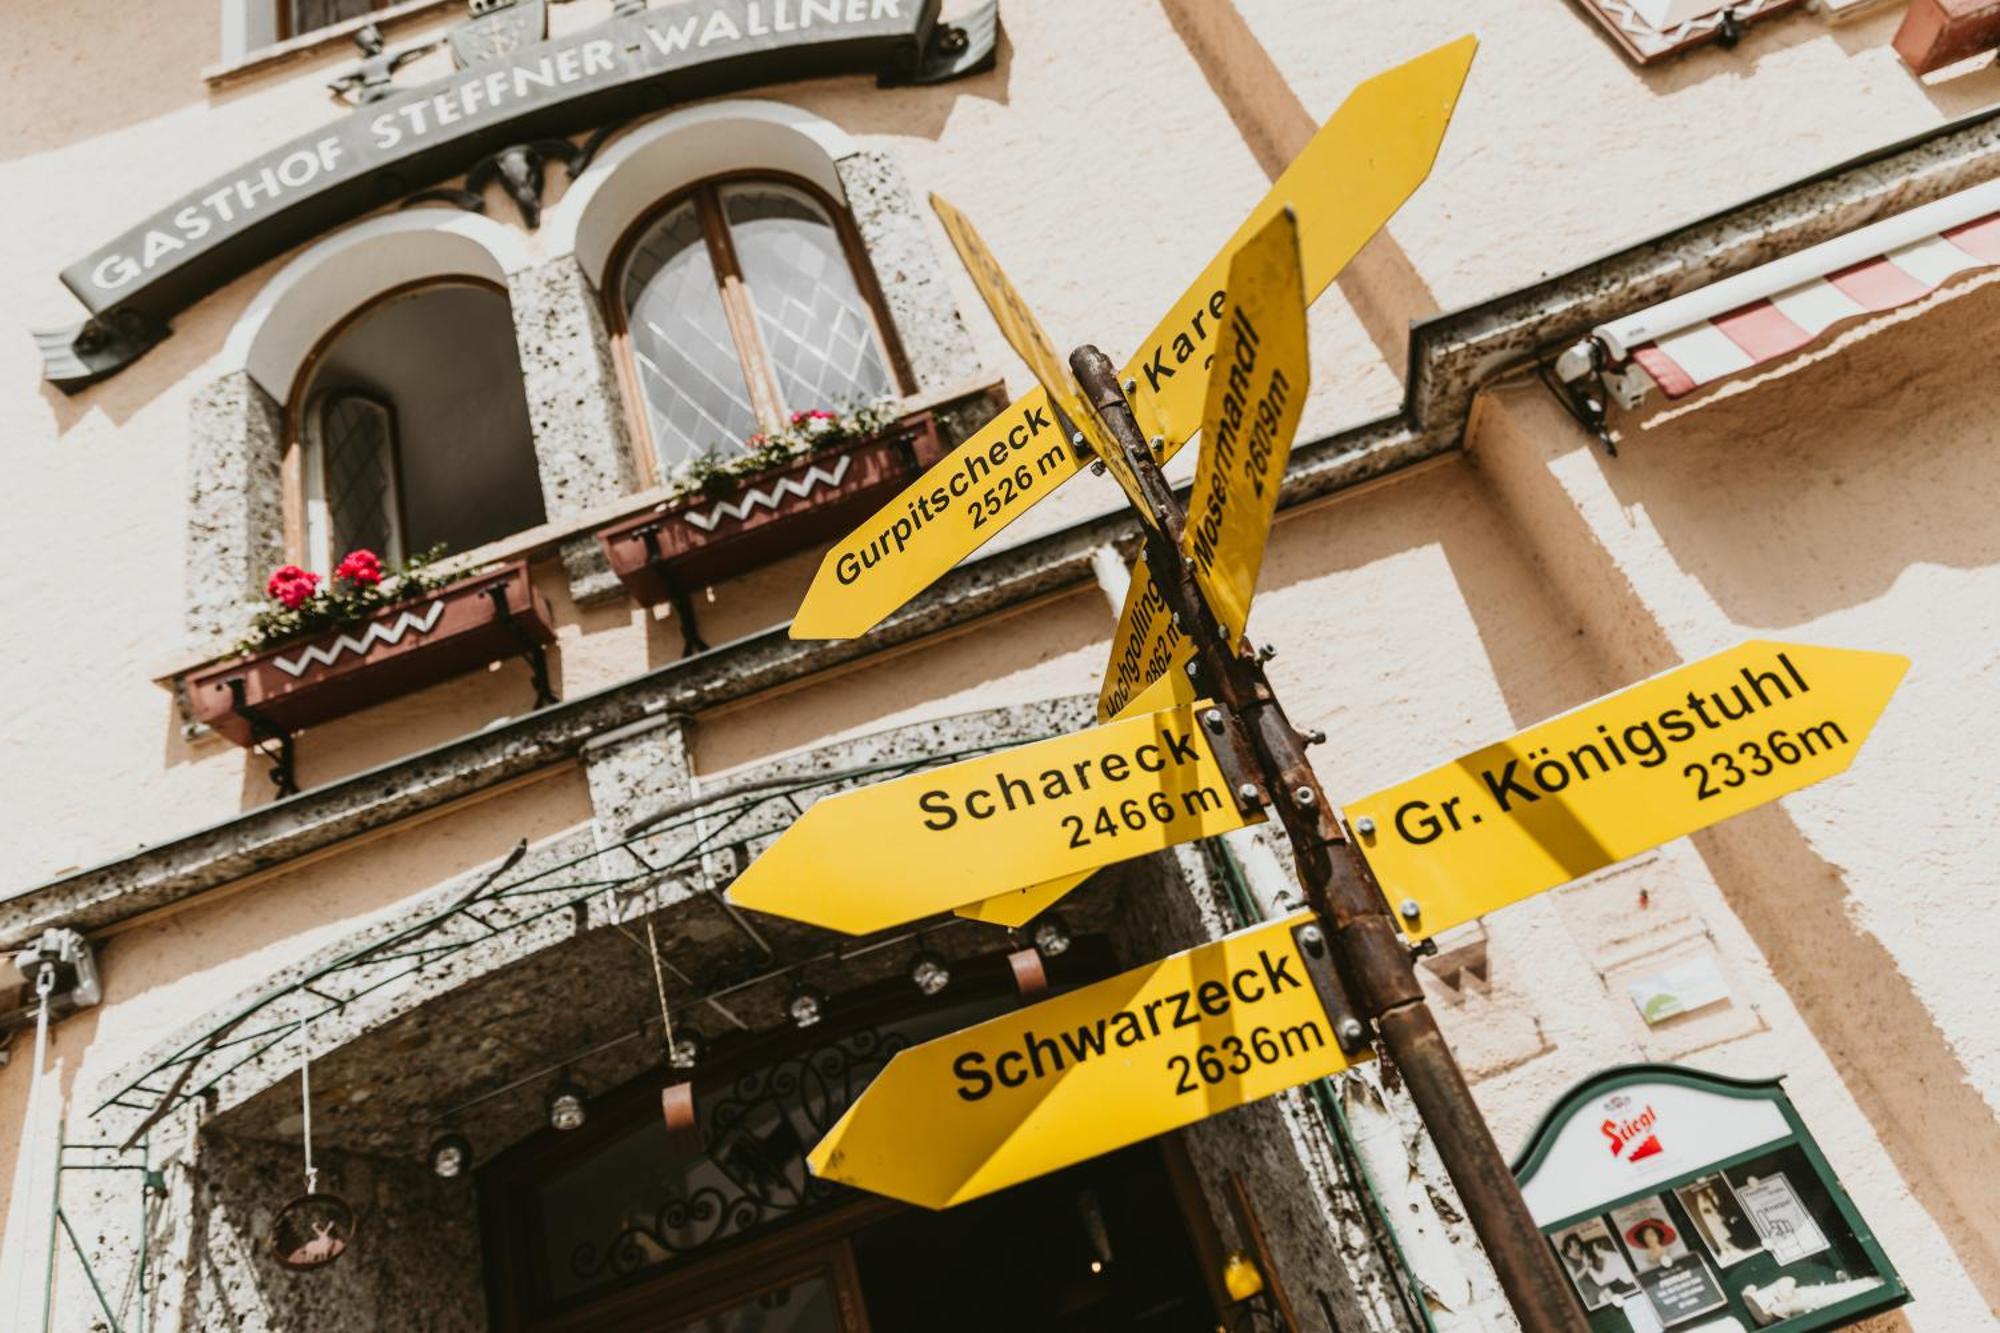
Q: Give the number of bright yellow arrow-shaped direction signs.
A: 9